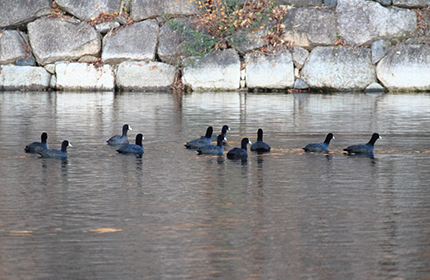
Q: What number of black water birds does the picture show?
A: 11